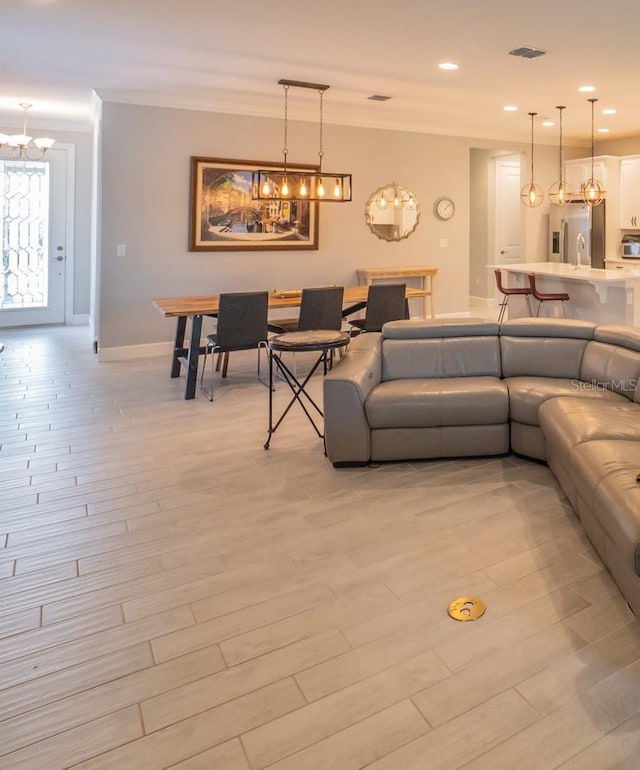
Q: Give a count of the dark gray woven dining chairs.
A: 3